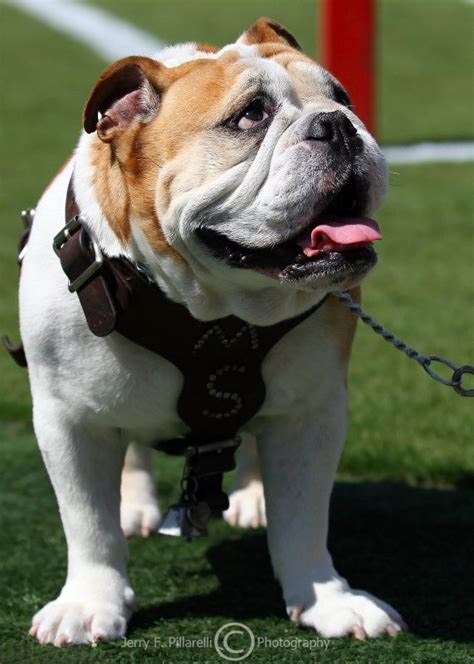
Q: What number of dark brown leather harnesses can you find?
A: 1